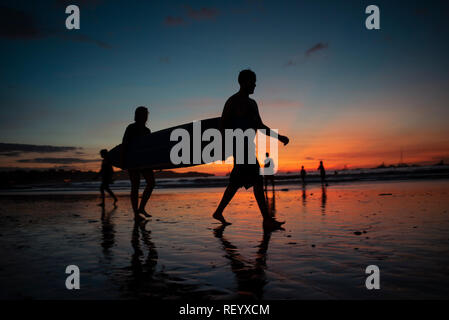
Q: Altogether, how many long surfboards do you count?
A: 1